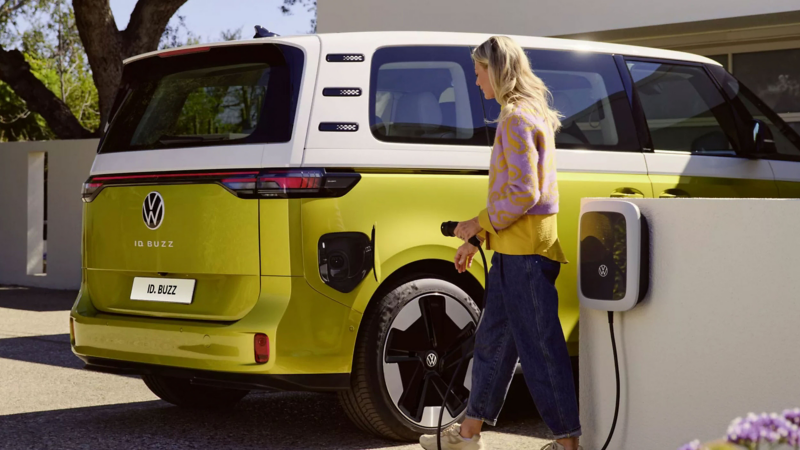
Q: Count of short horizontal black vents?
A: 3